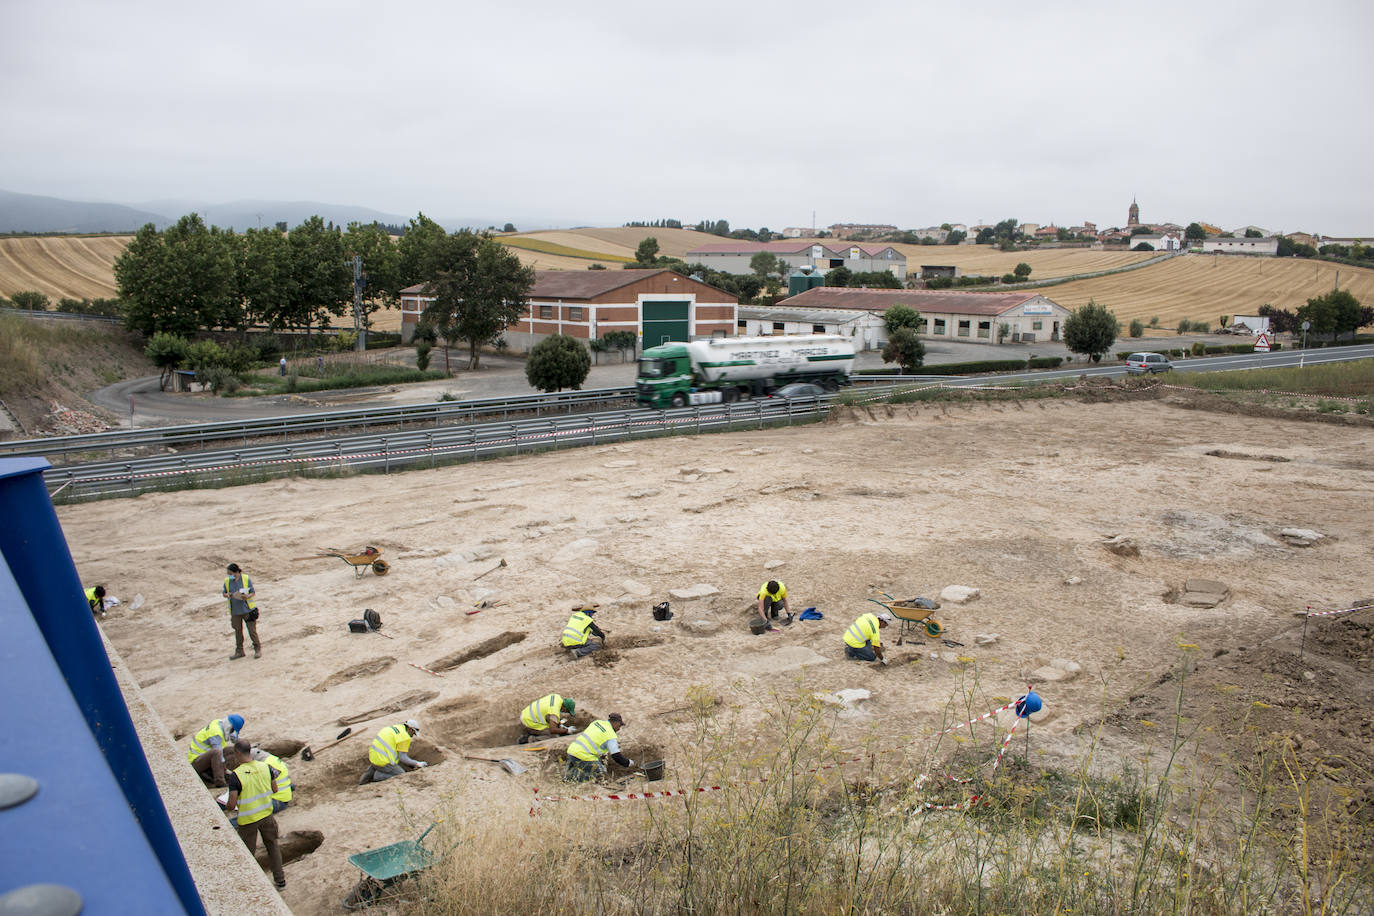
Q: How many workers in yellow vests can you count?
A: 11